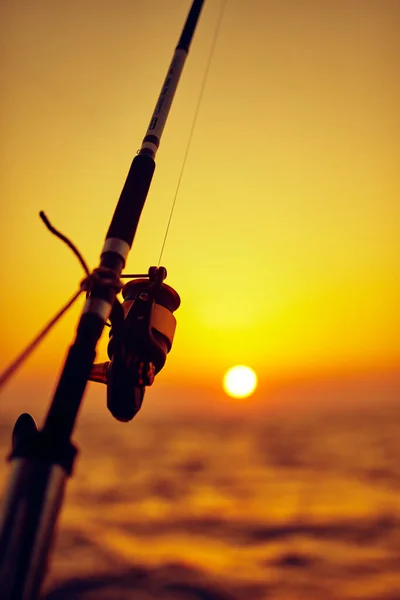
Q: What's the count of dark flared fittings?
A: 1